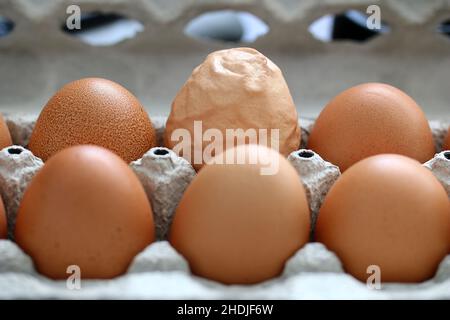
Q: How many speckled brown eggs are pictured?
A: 1